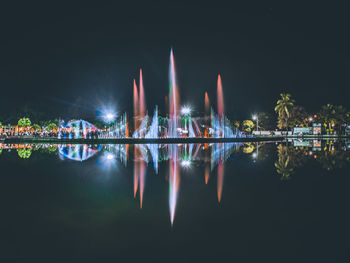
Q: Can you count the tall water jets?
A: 5